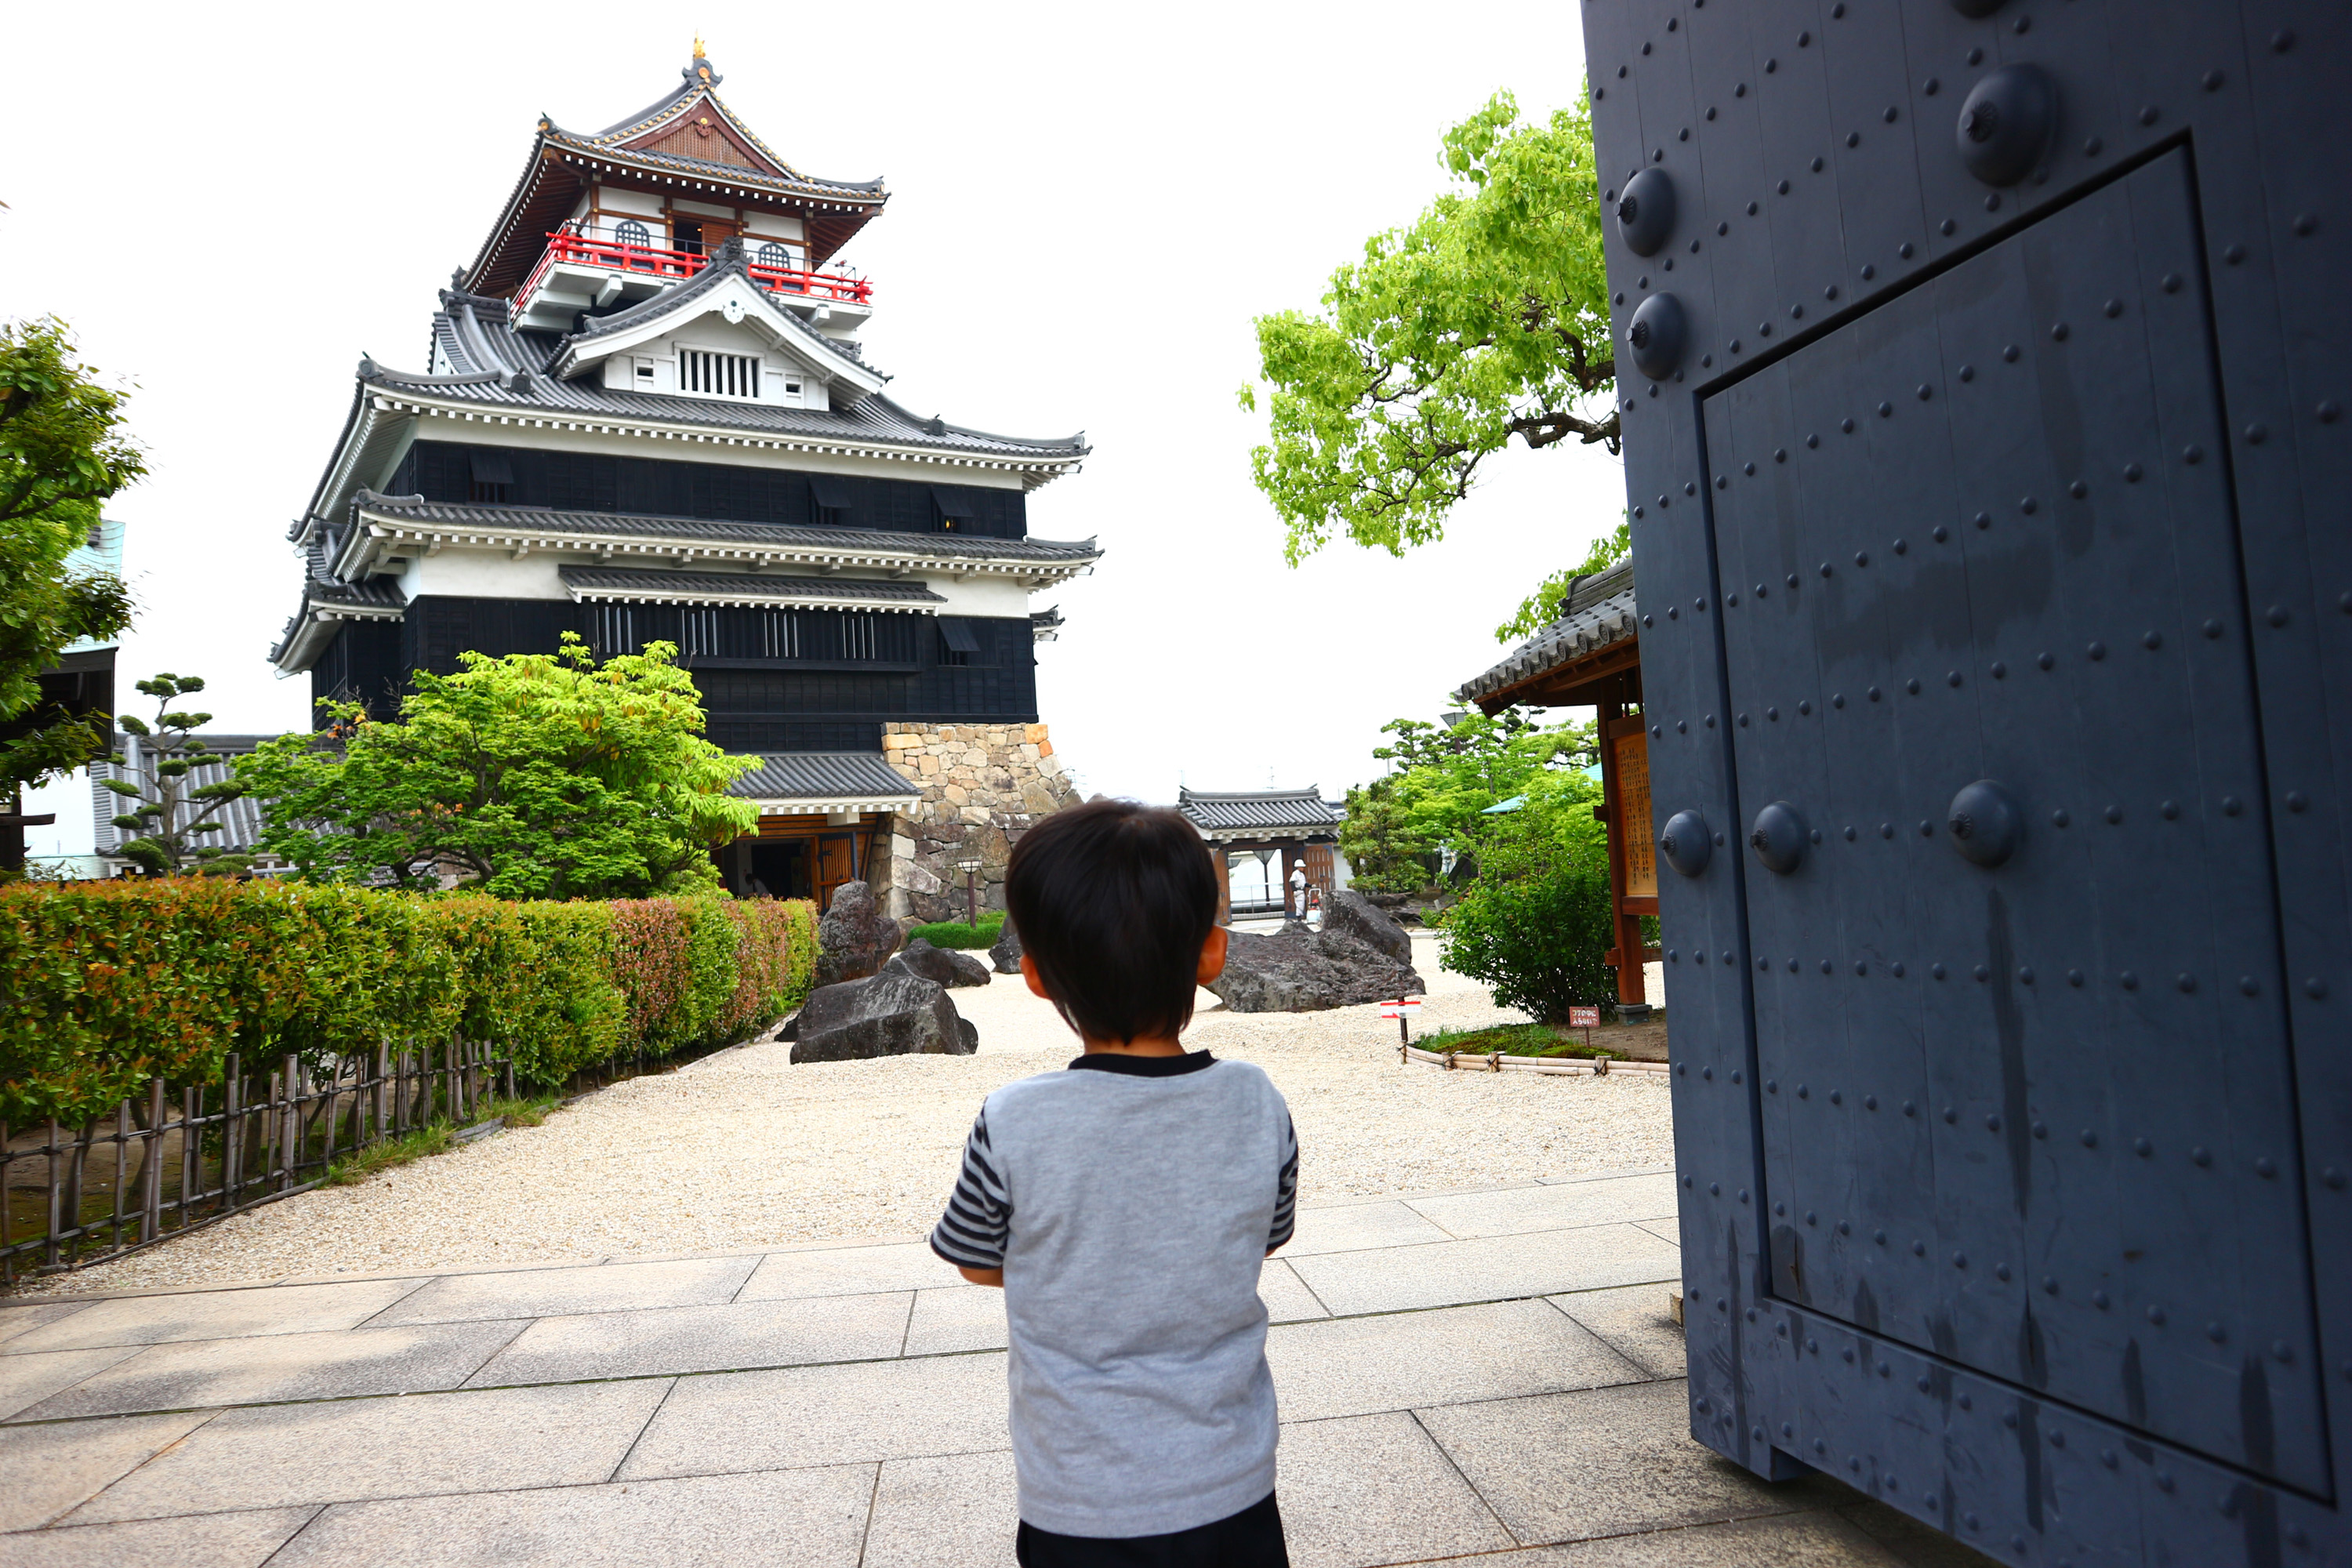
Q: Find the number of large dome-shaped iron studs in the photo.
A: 7